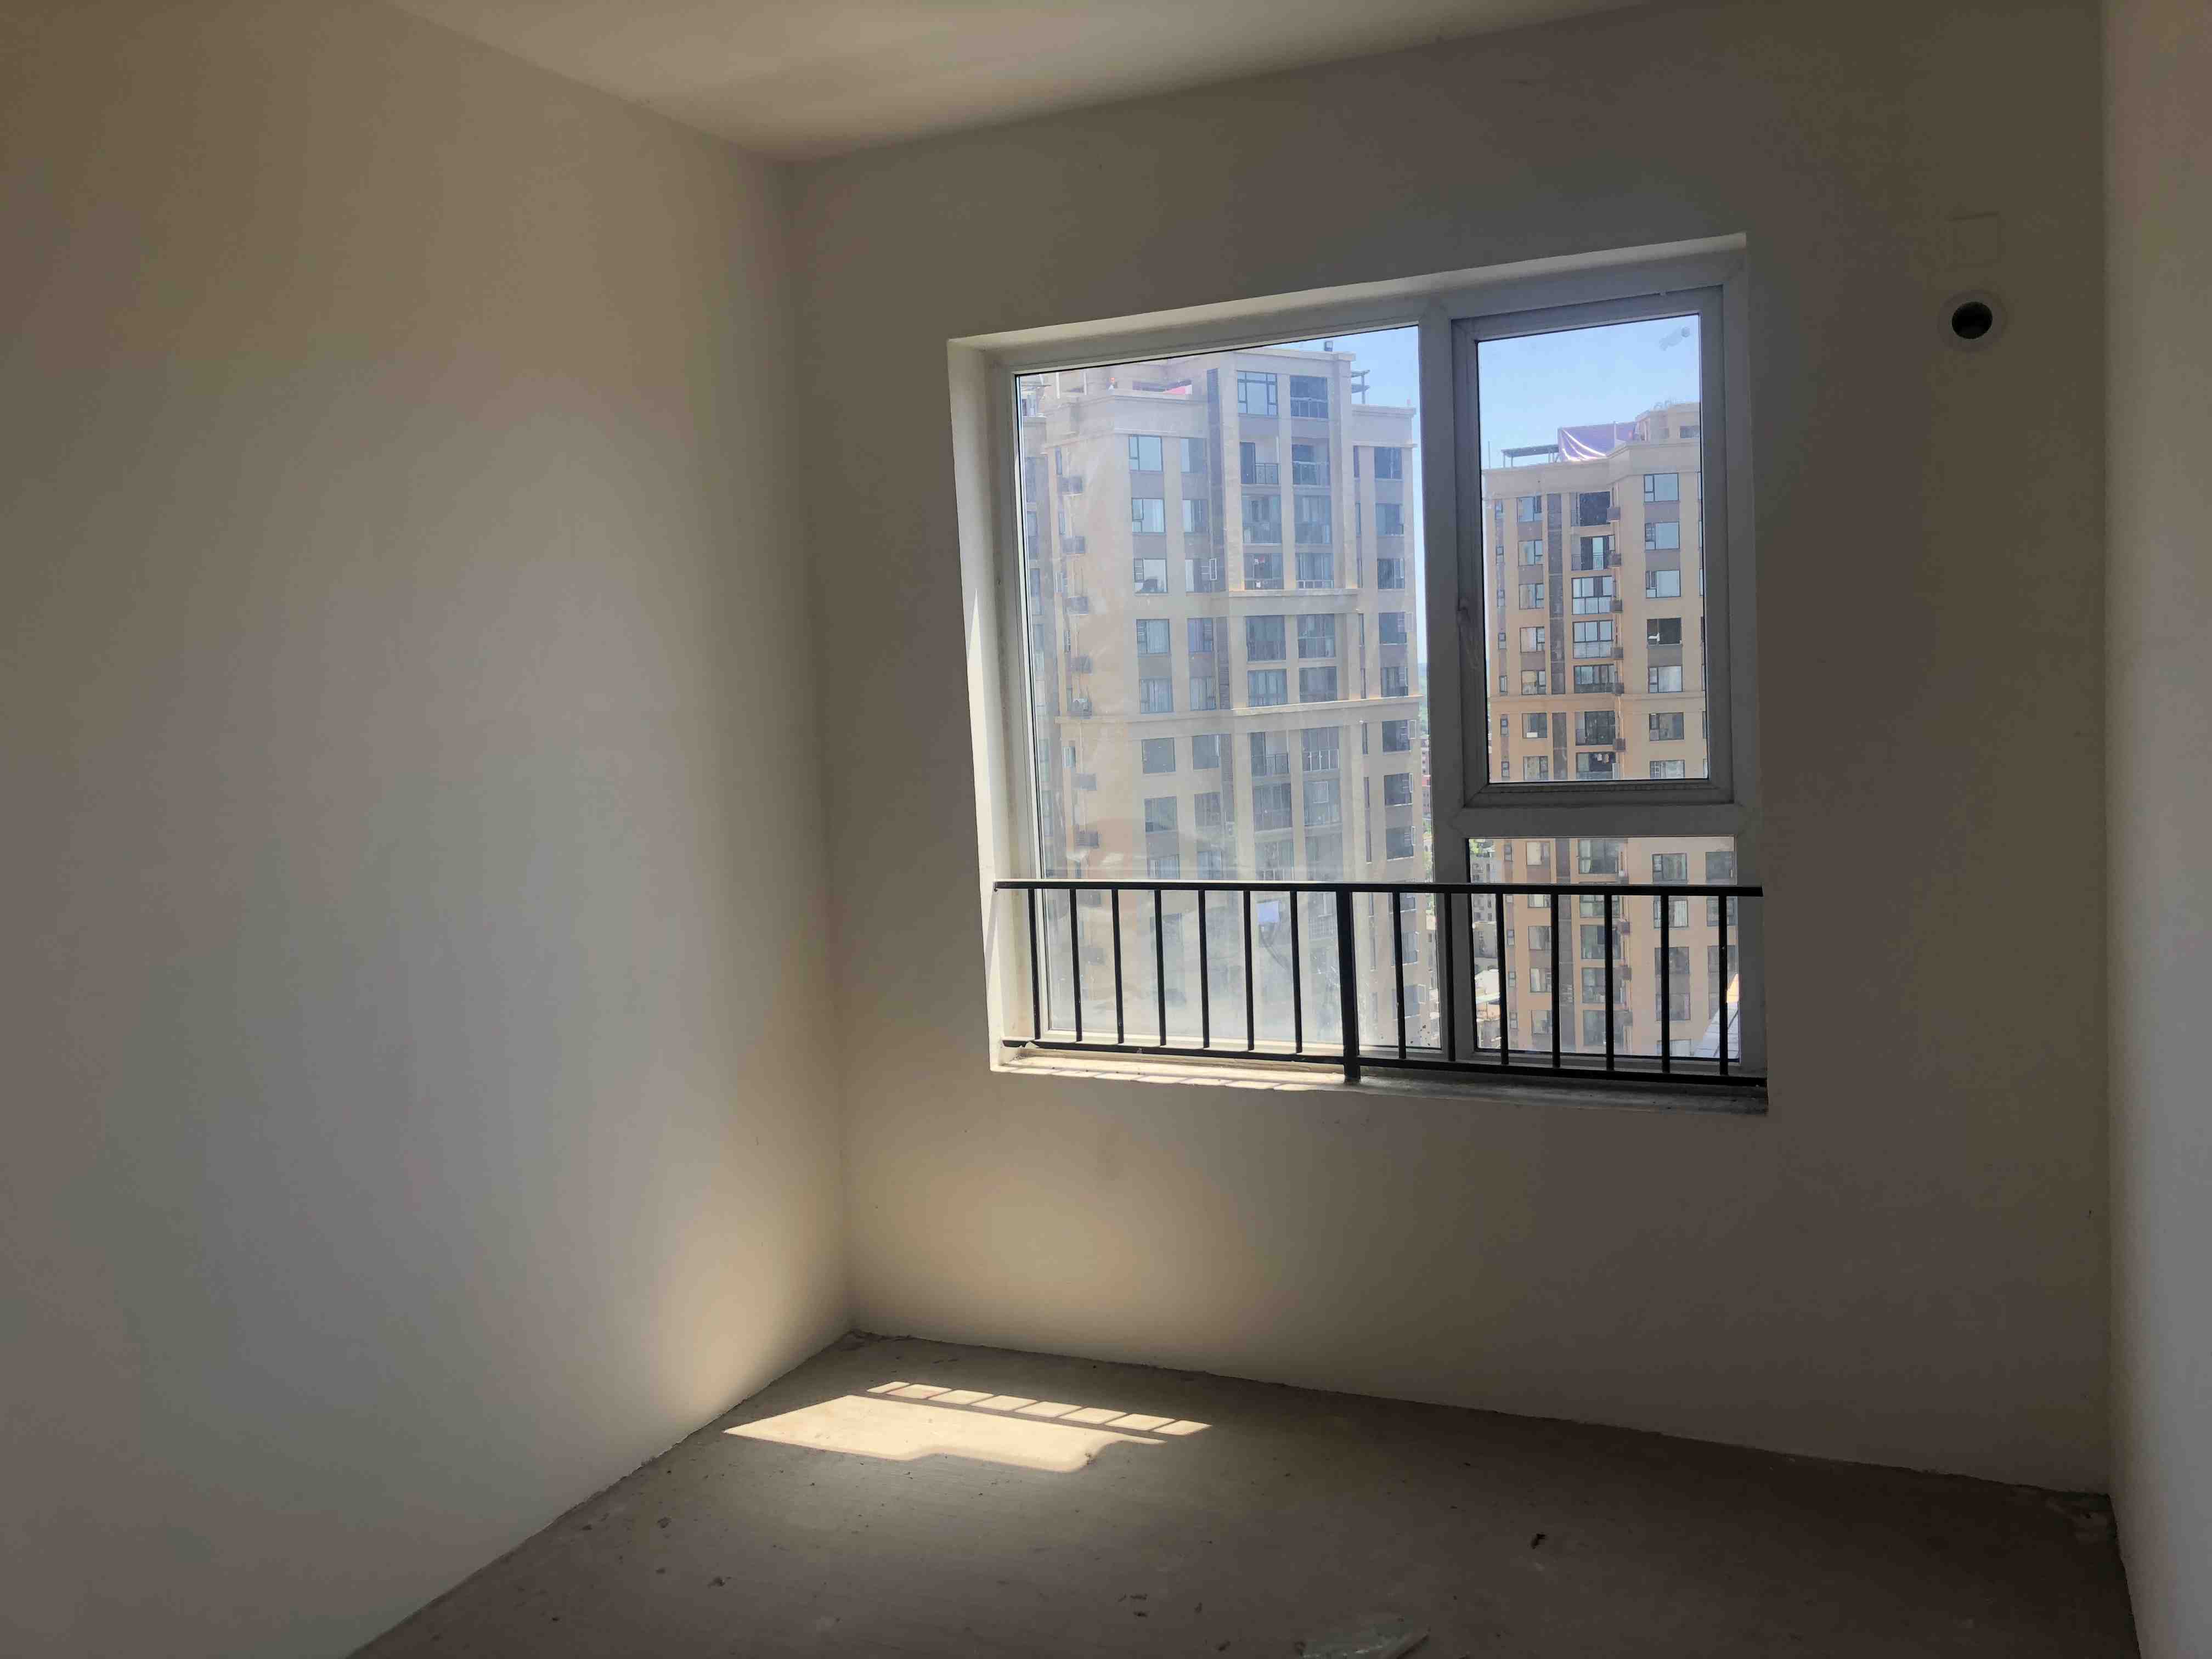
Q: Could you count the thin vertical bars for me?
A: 14